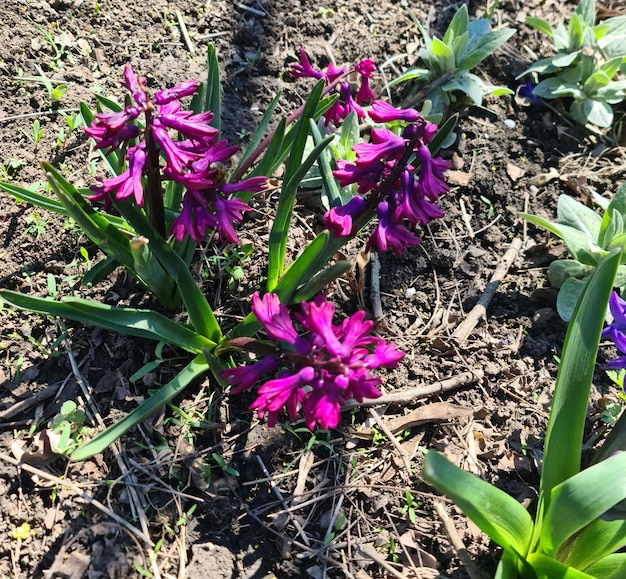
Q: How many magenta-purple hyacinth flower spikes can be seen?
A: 4